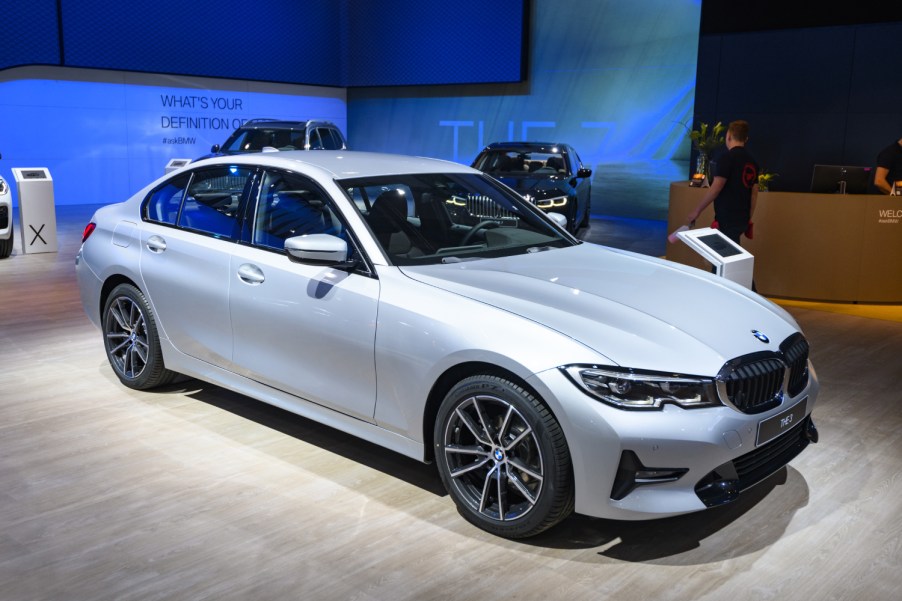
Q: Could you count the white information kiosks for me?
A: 3